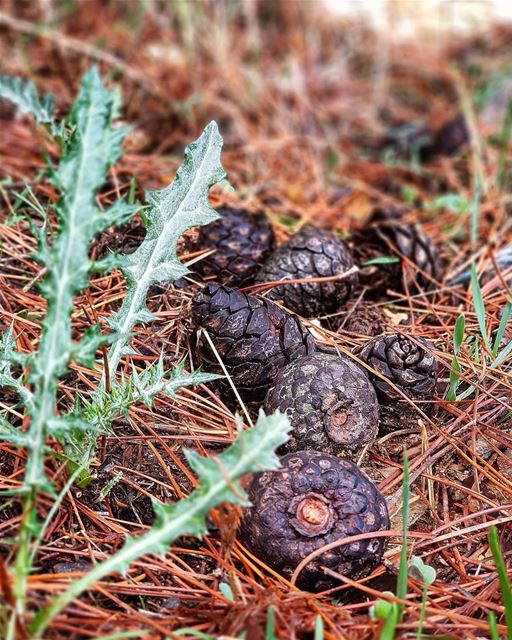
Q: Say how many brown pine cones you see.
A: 7